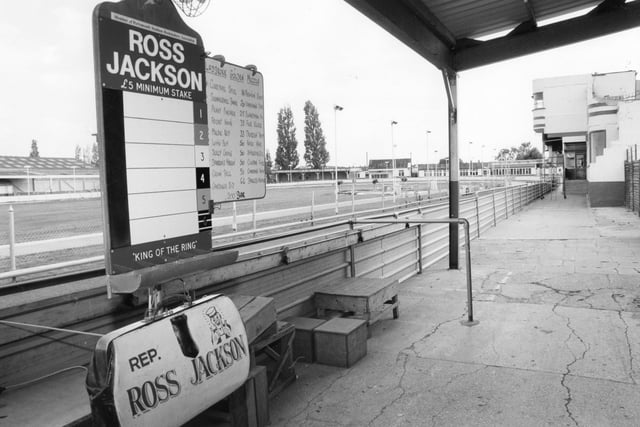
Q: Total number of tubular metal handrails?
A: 1